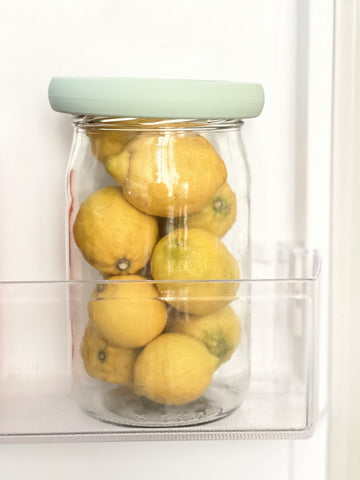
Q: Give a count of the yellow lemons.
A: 9